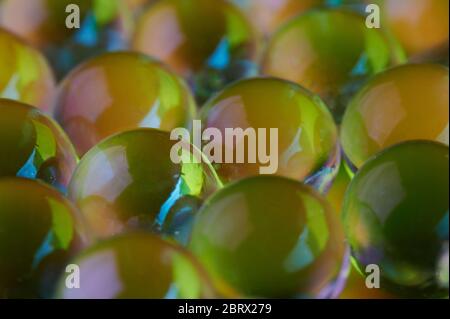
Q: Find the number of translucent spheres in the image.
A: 15